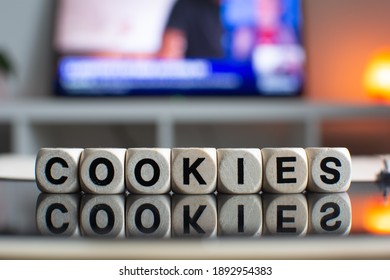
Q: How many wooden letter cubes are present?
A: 7